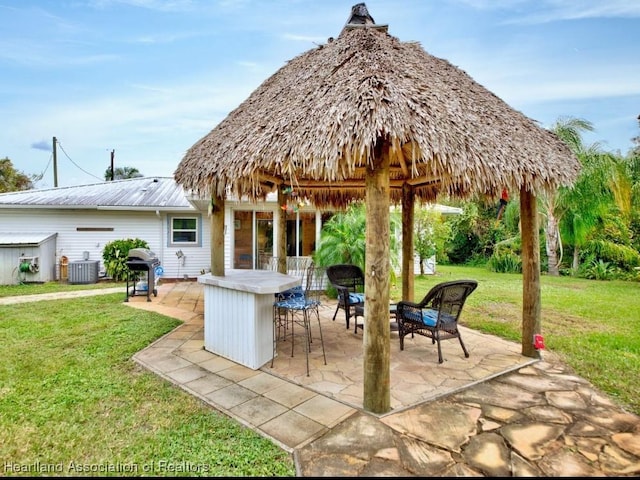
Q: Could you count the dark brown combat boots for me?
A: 0